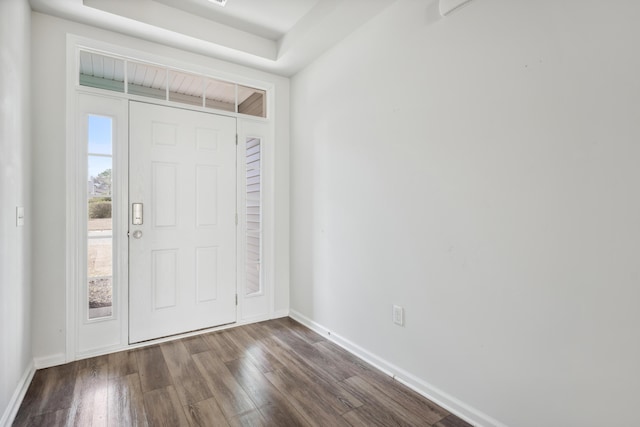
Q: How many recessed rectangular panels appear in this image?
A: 6